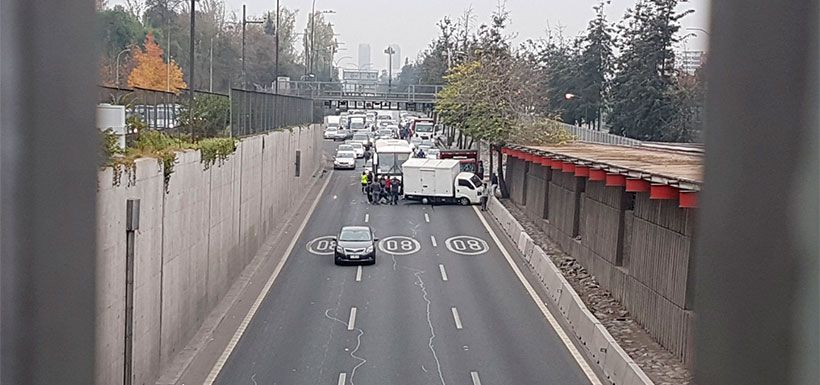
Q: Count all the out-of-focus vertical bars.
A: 2